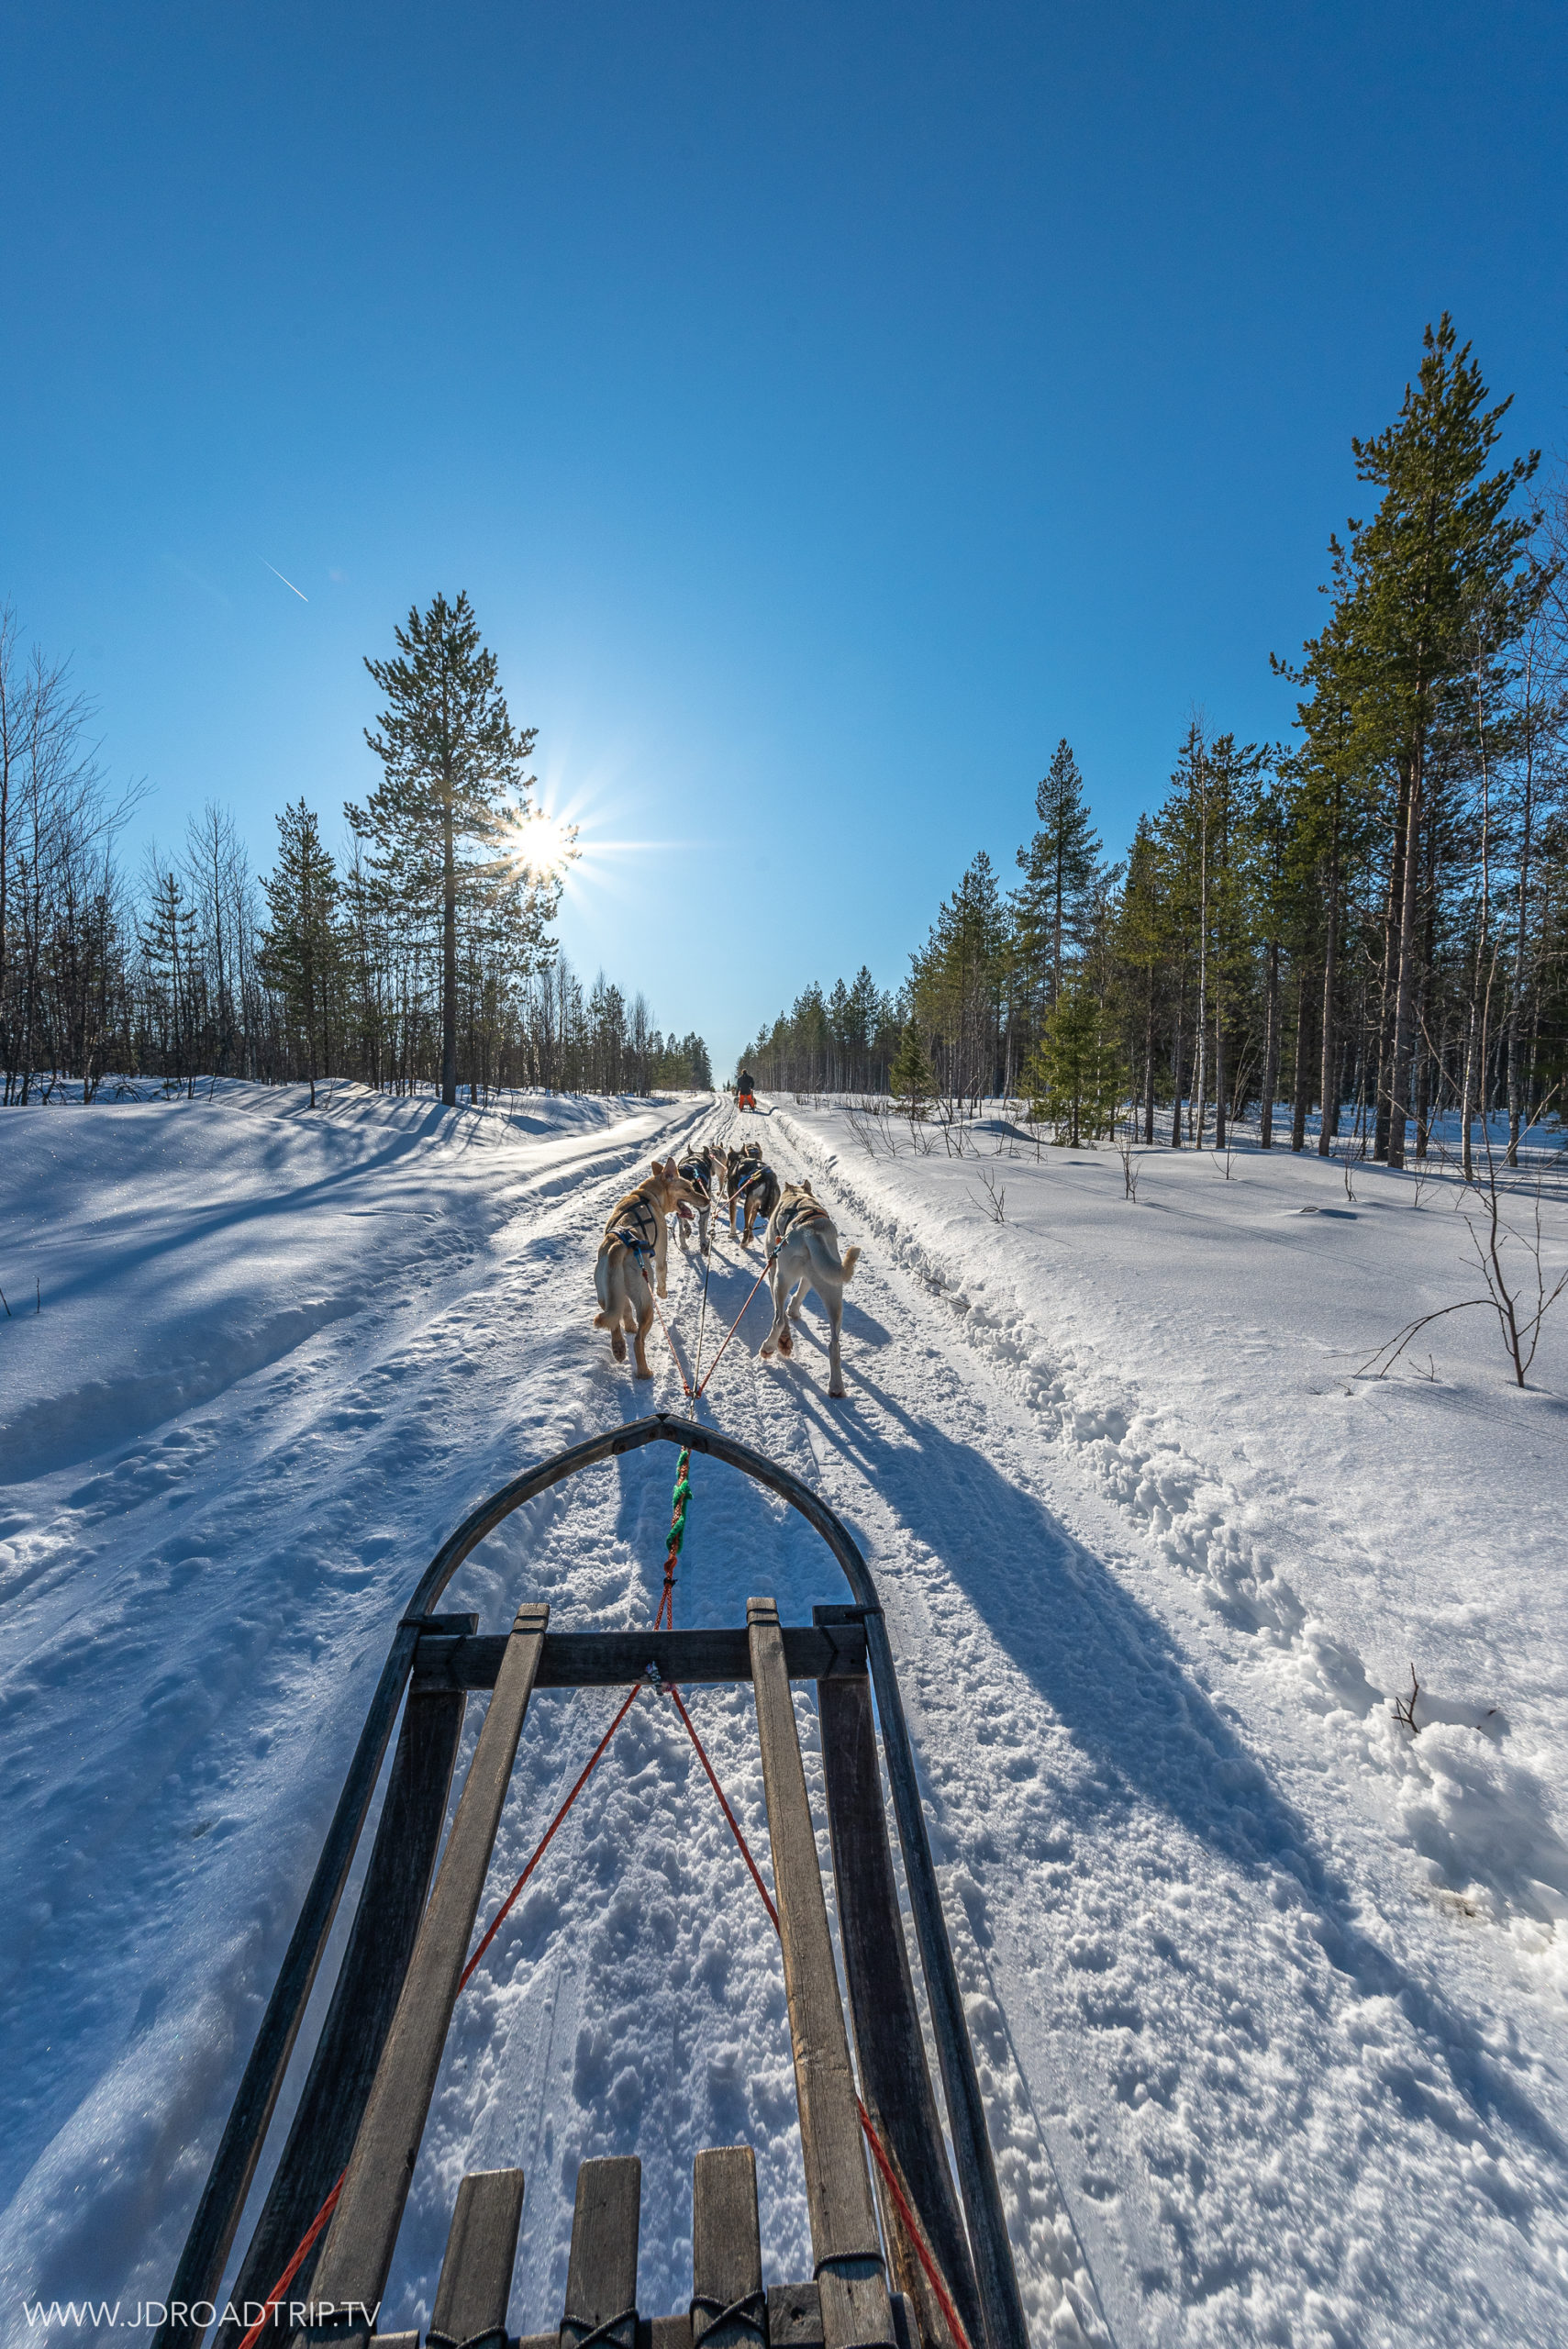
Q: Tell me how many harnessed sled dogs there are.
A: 6